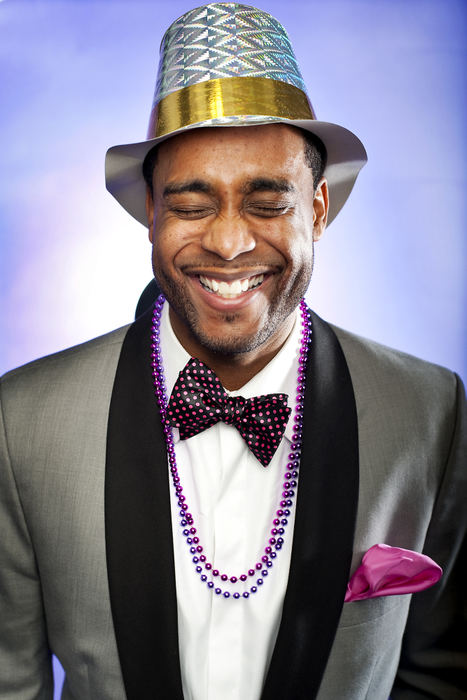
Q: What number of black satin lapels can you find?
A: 2